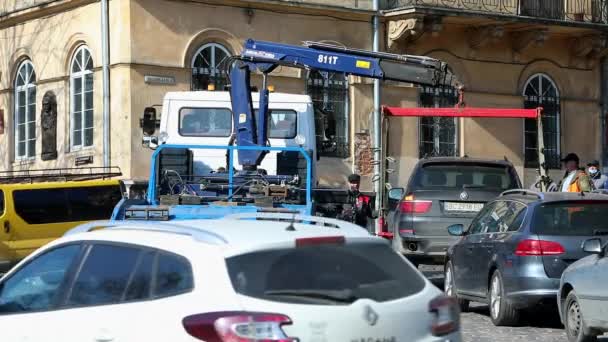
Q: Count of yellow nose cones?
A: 0